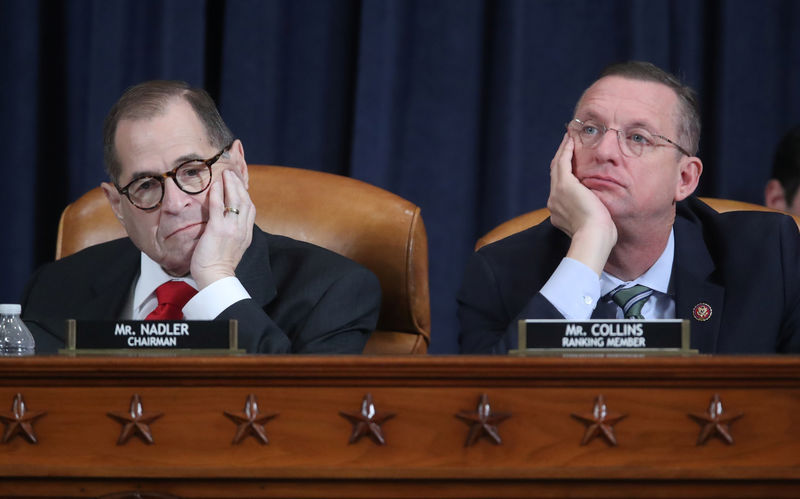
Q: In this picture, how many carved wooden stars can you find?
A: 7